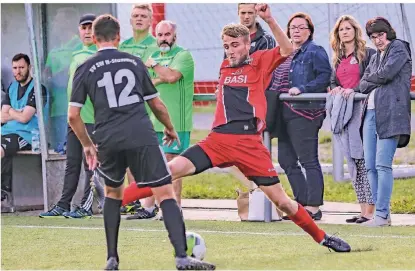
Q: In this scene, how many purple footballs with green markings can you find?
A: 0